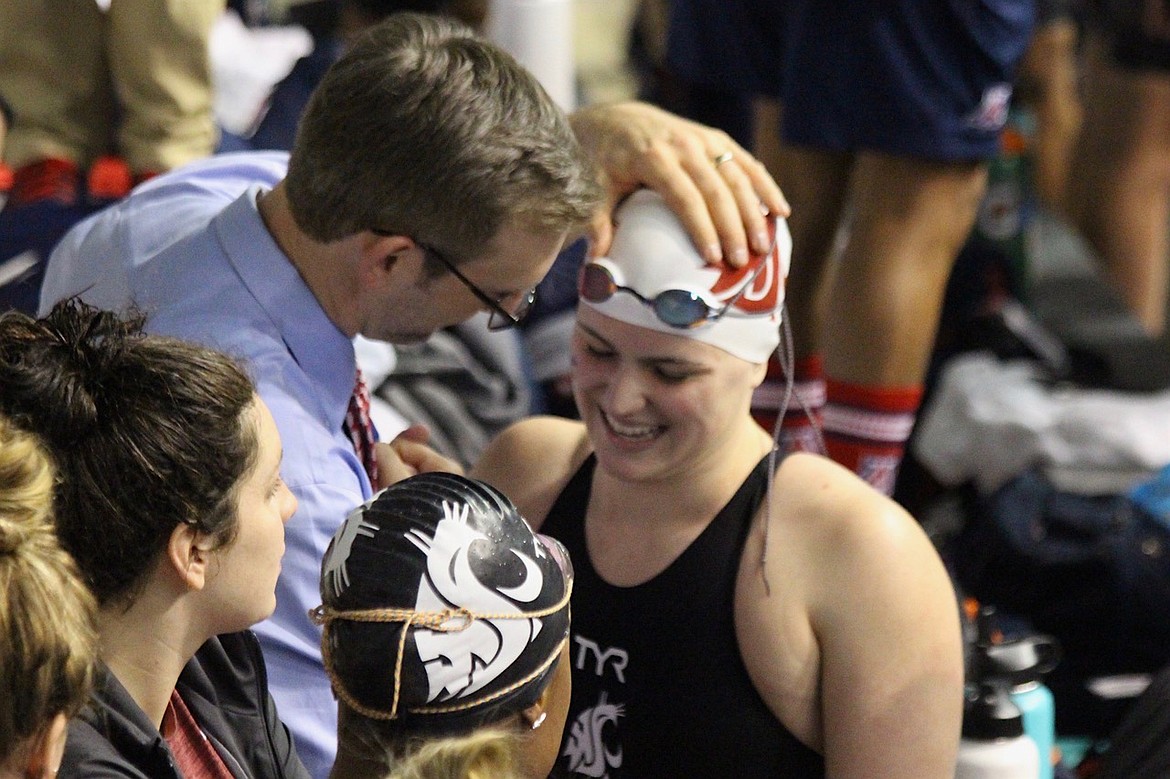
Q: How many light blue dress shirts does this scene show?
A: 1